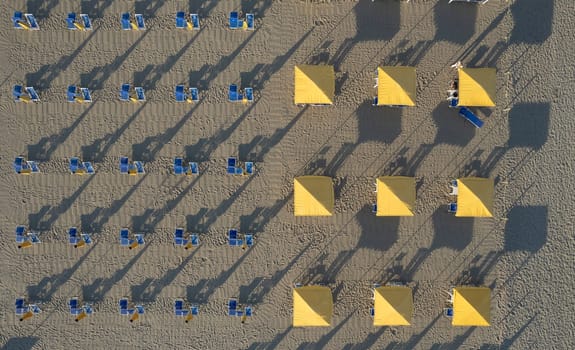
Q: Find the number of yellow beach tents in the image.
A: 9